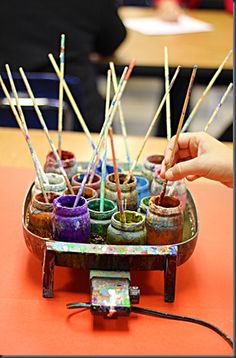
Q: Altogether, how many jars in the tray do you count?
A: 15